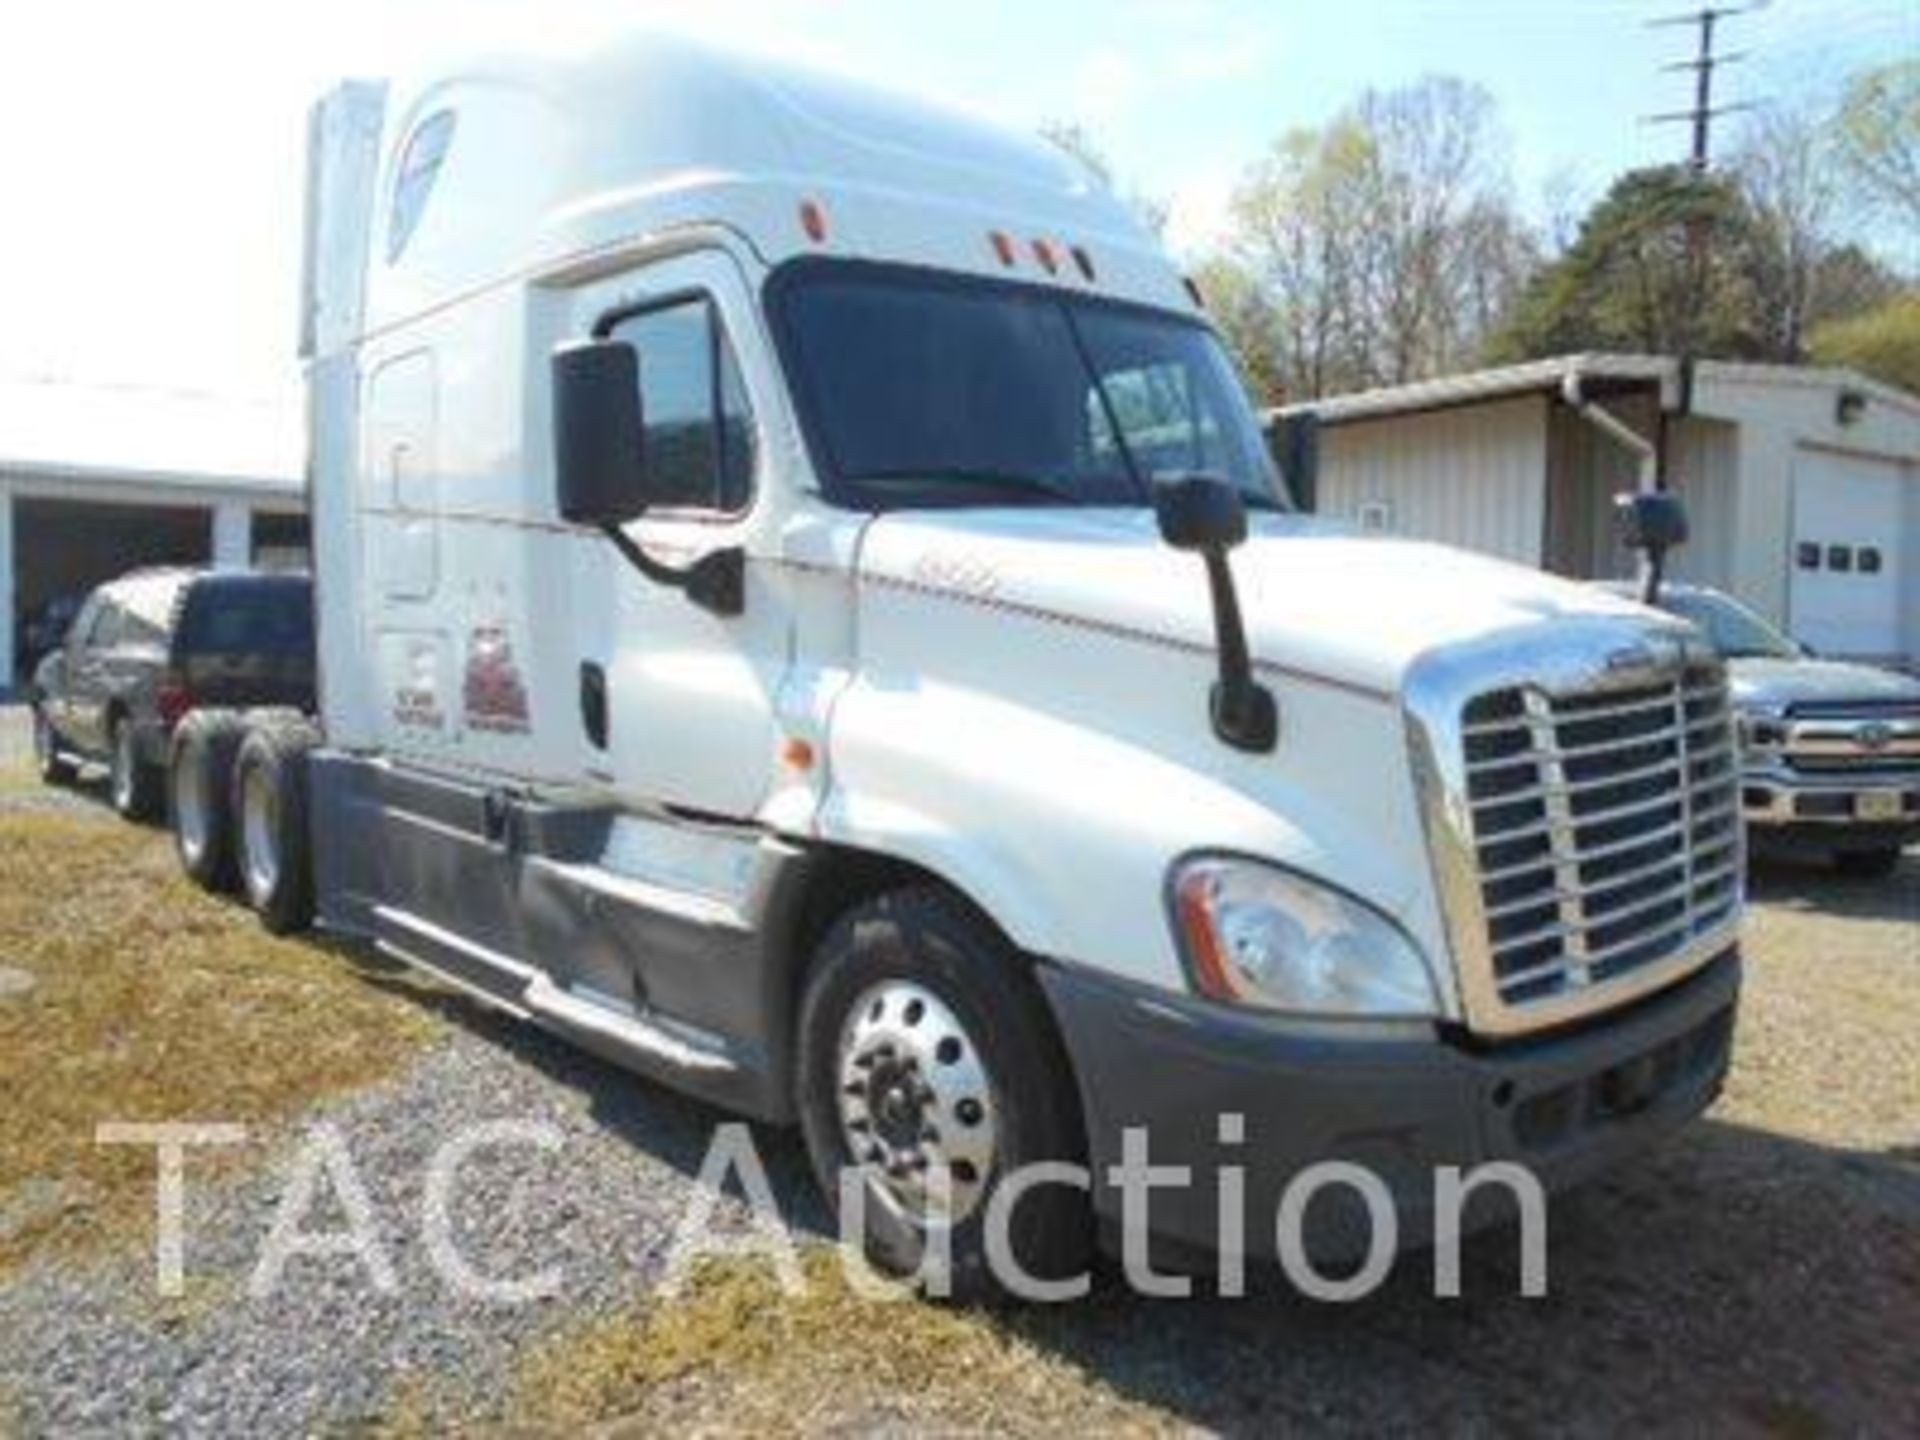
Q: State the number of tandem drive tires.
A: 2